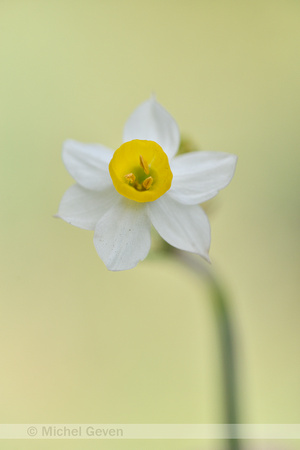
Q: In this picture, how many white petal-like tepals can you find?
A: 6